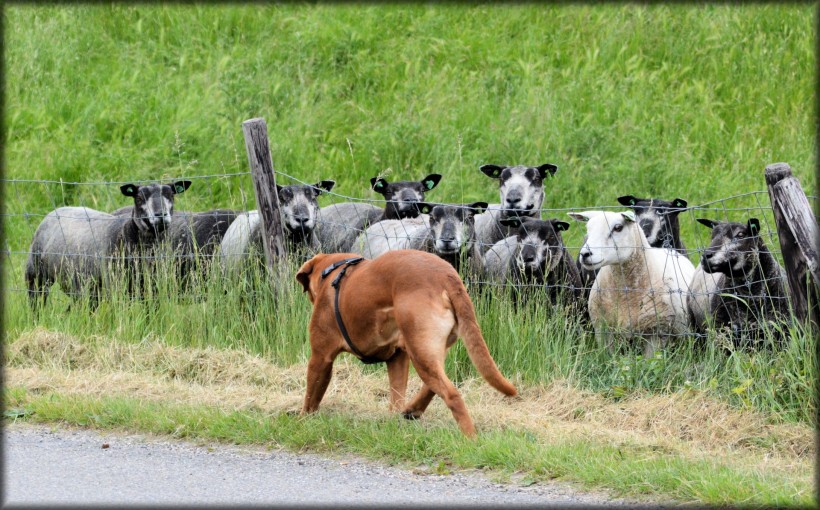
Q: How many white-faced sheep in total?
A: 1